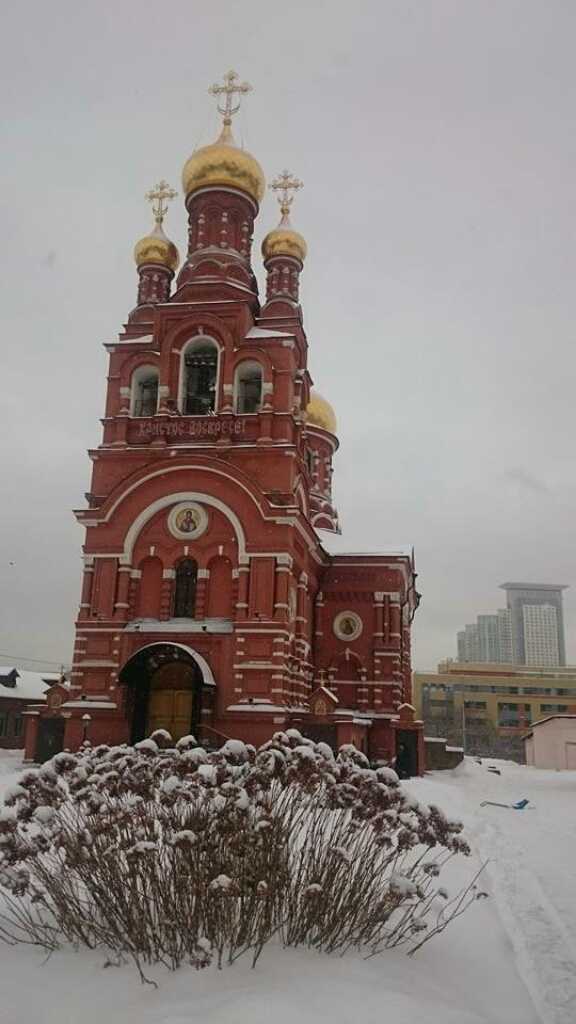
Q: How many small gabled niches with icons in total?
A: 2